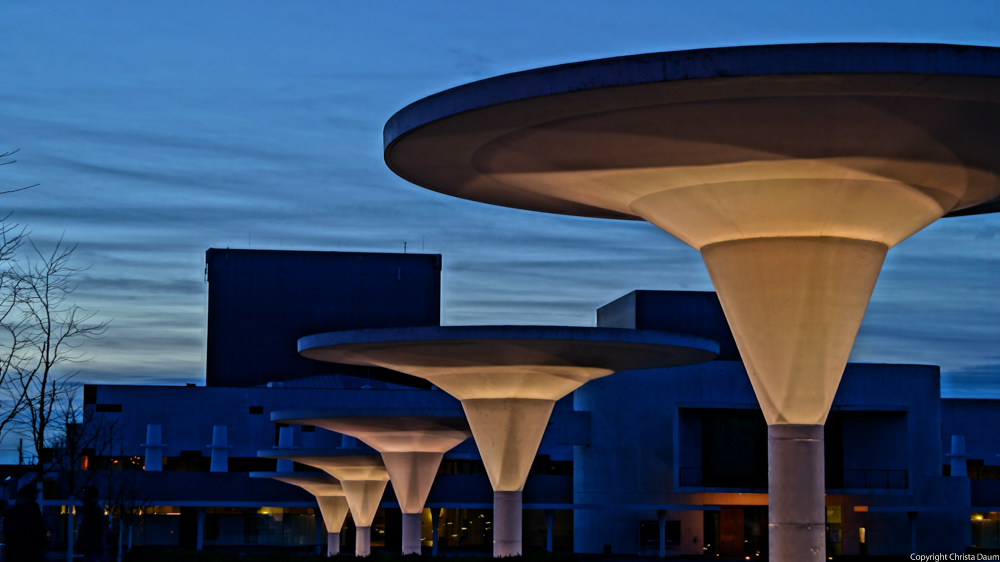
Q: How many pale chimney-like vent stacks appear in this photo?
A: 5